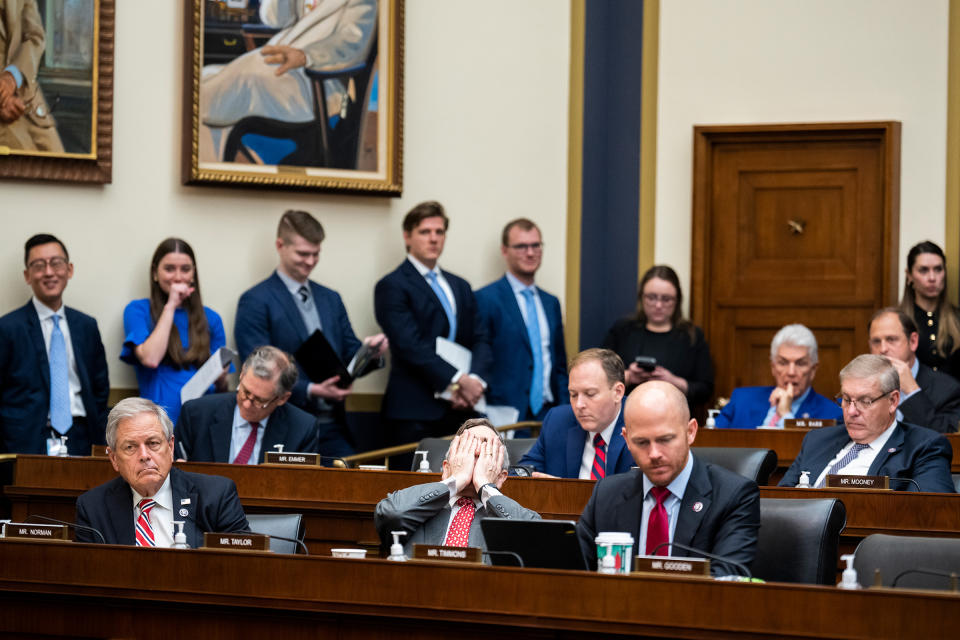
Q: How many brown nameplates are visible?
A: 7